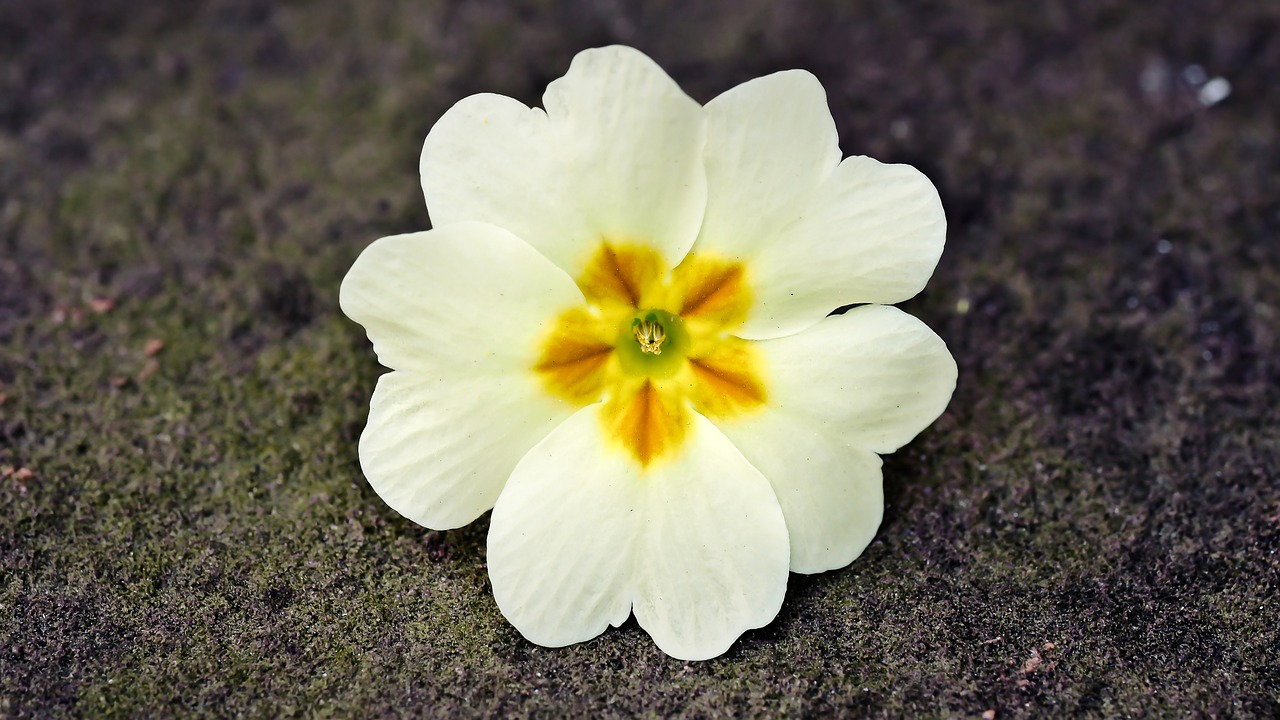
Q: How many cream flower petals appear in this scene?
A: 5